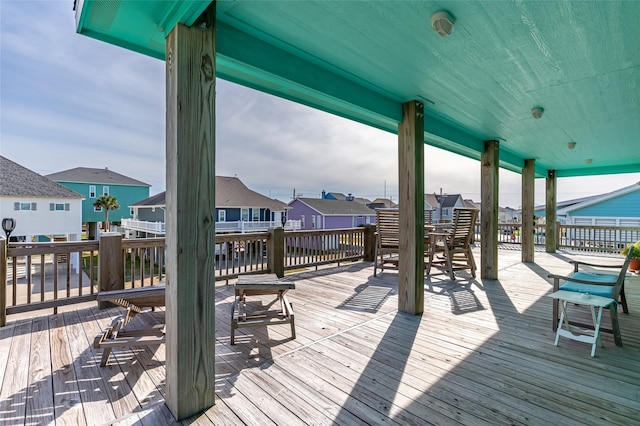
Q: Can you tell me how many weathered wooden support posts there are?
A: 5